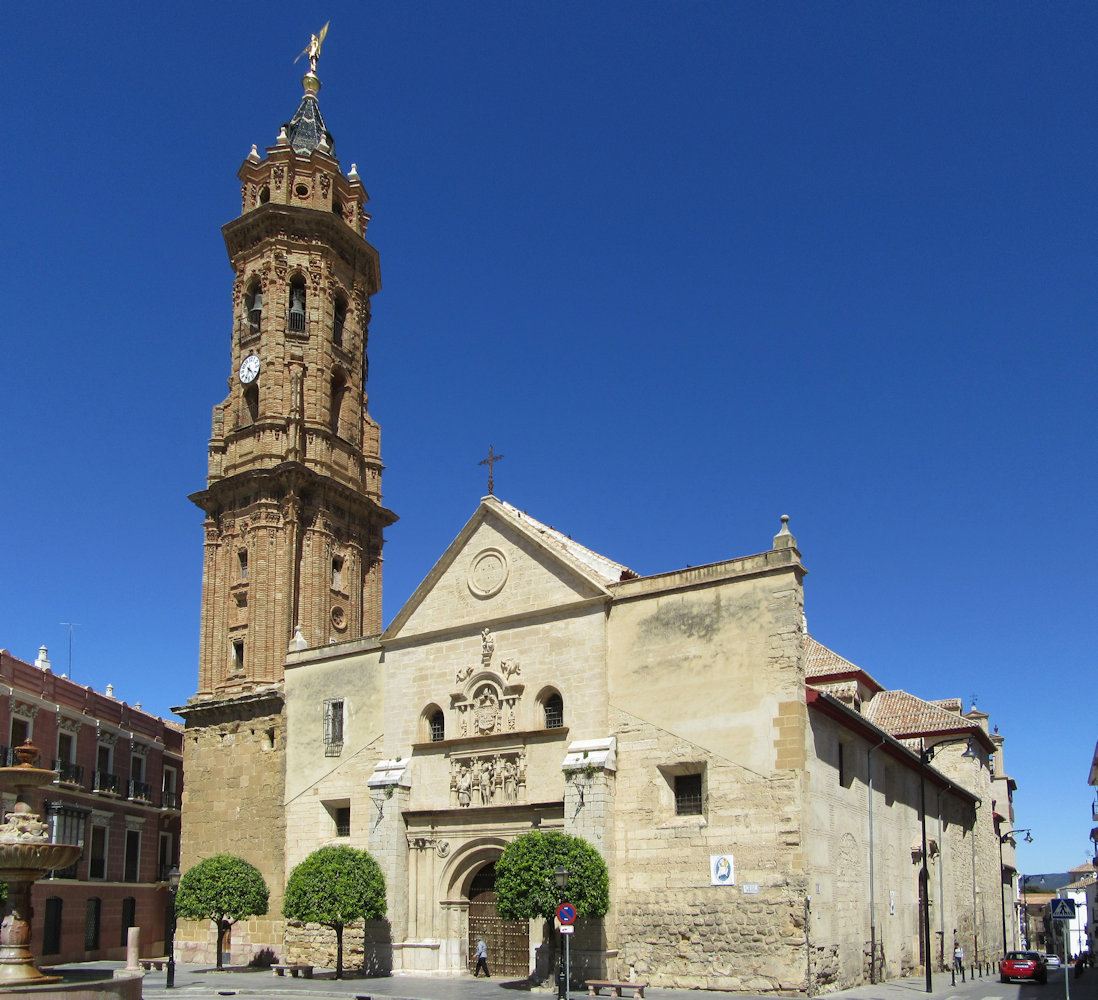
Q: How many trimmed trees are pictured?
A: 3